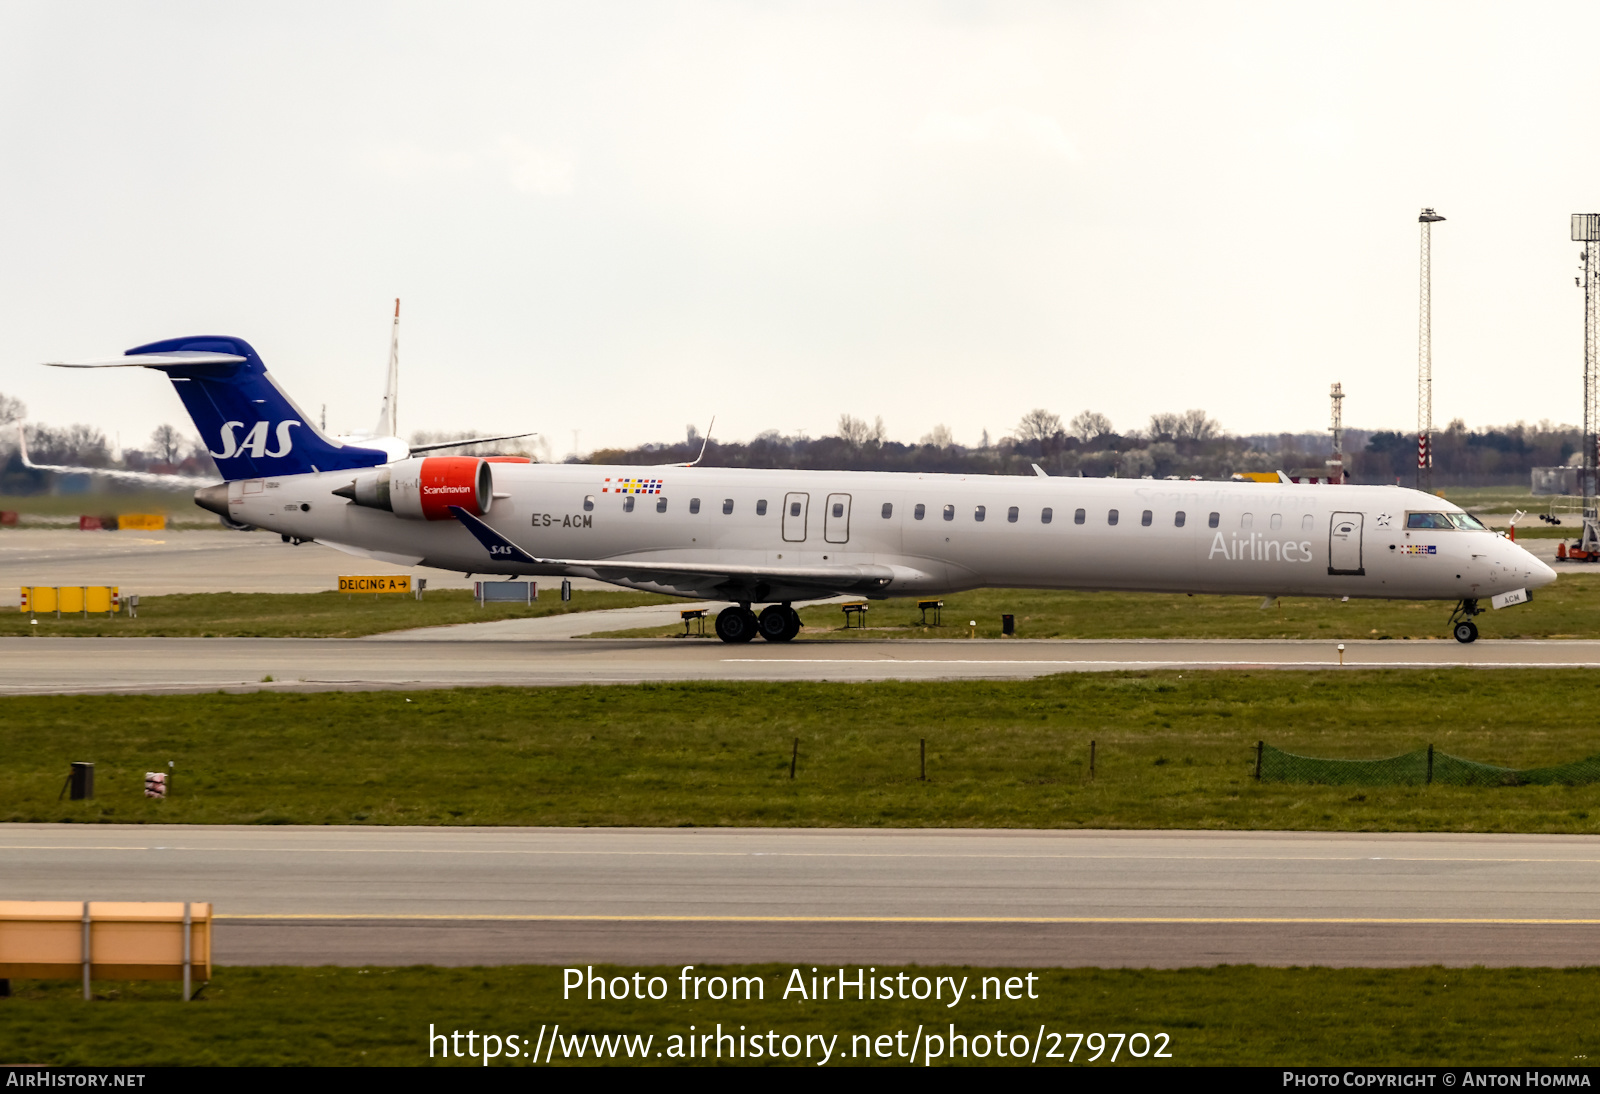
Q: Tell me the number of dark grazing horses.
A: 0